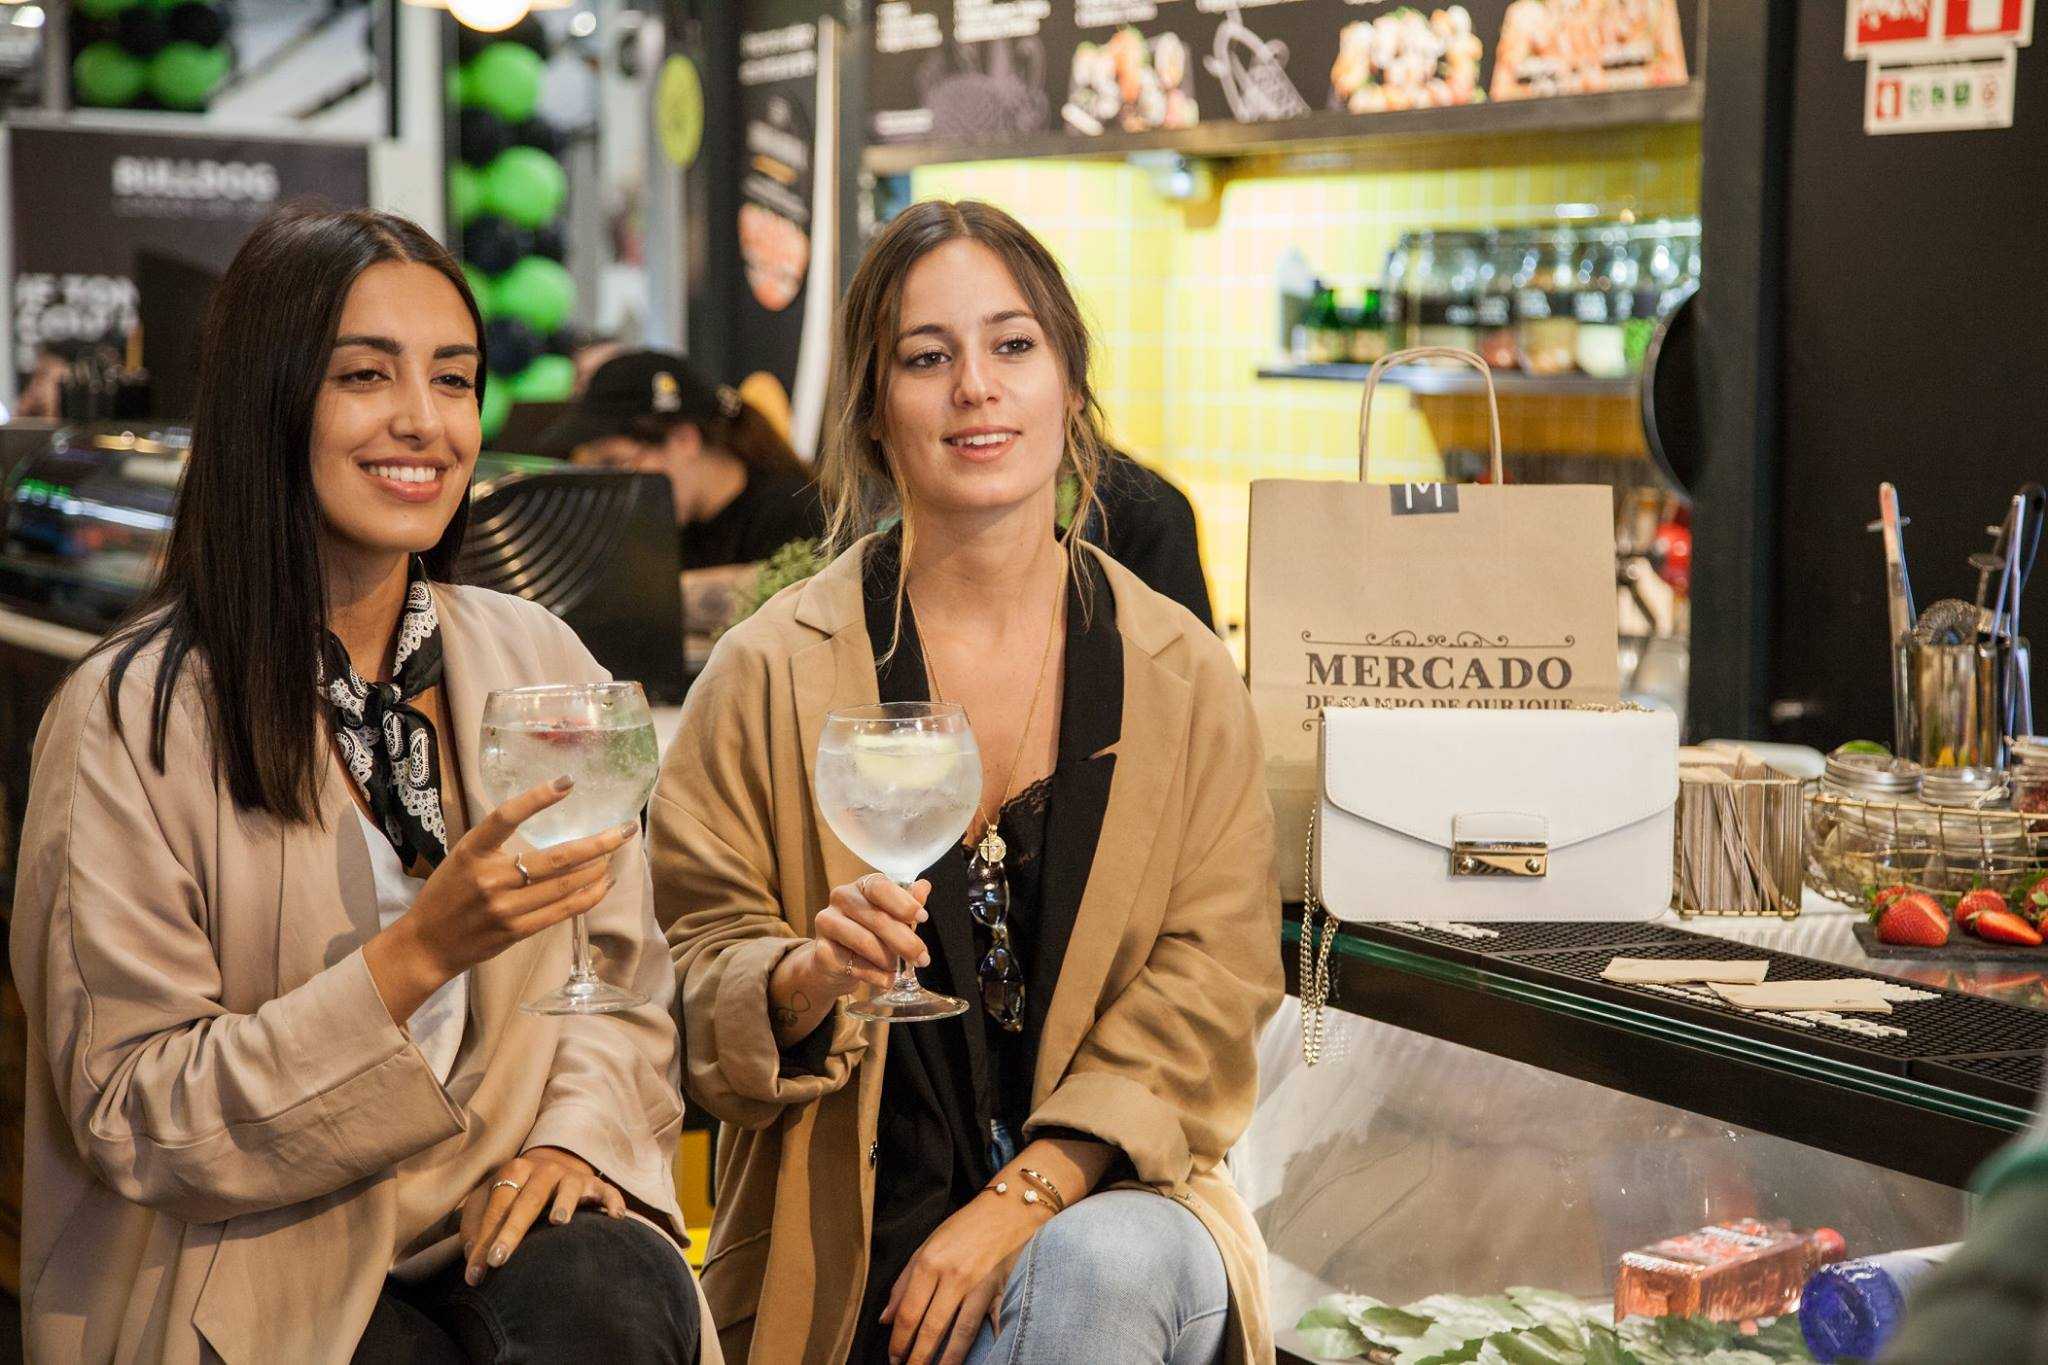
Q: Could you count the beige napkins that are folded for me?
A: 2